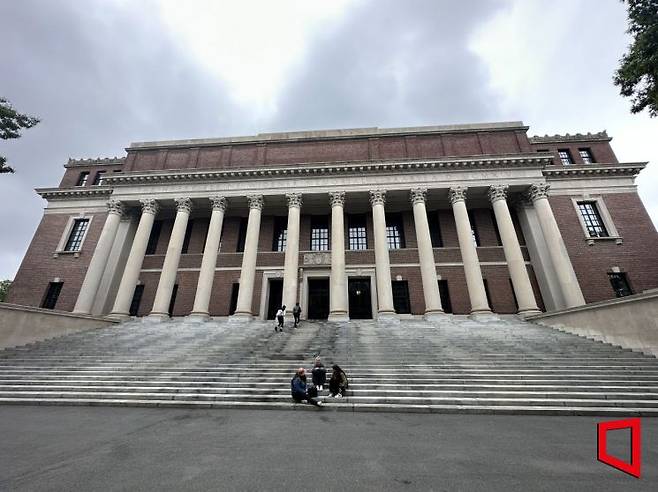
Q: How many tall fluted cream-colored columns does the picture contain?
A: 12